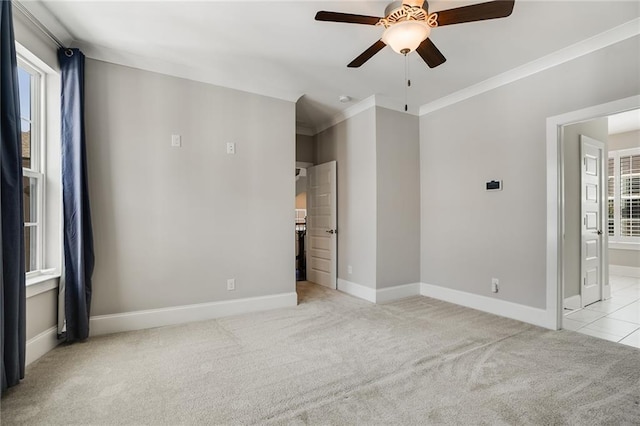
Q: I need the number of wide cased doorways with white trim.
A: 1